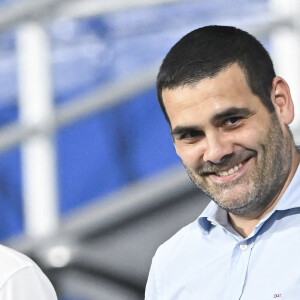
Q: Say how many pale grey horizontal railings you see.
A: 3